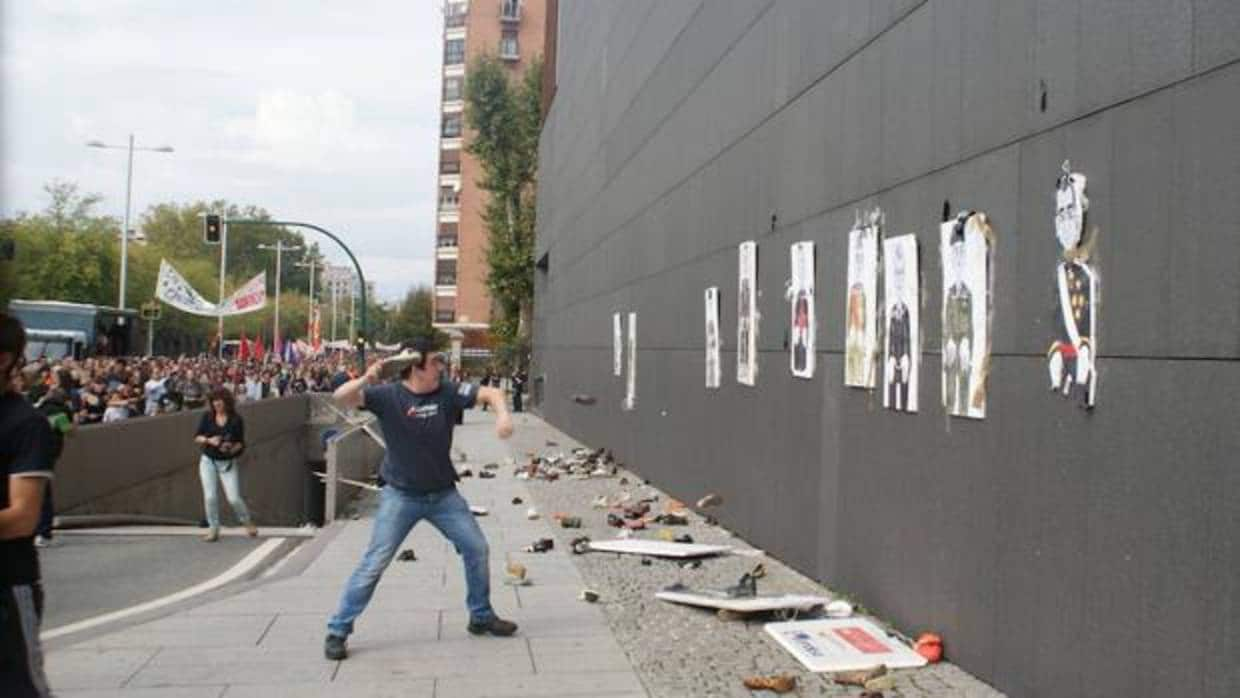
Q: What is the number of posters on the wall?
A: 9